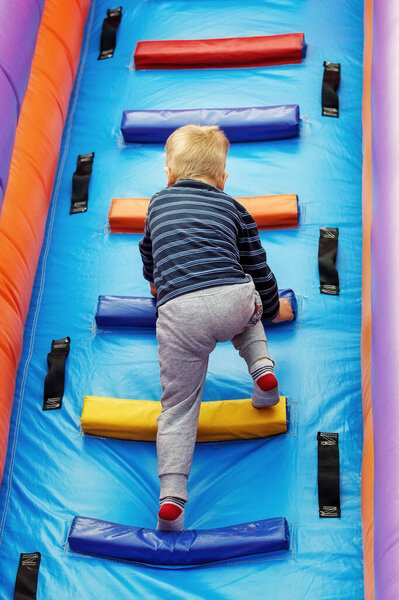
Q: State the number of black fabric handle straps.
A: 7